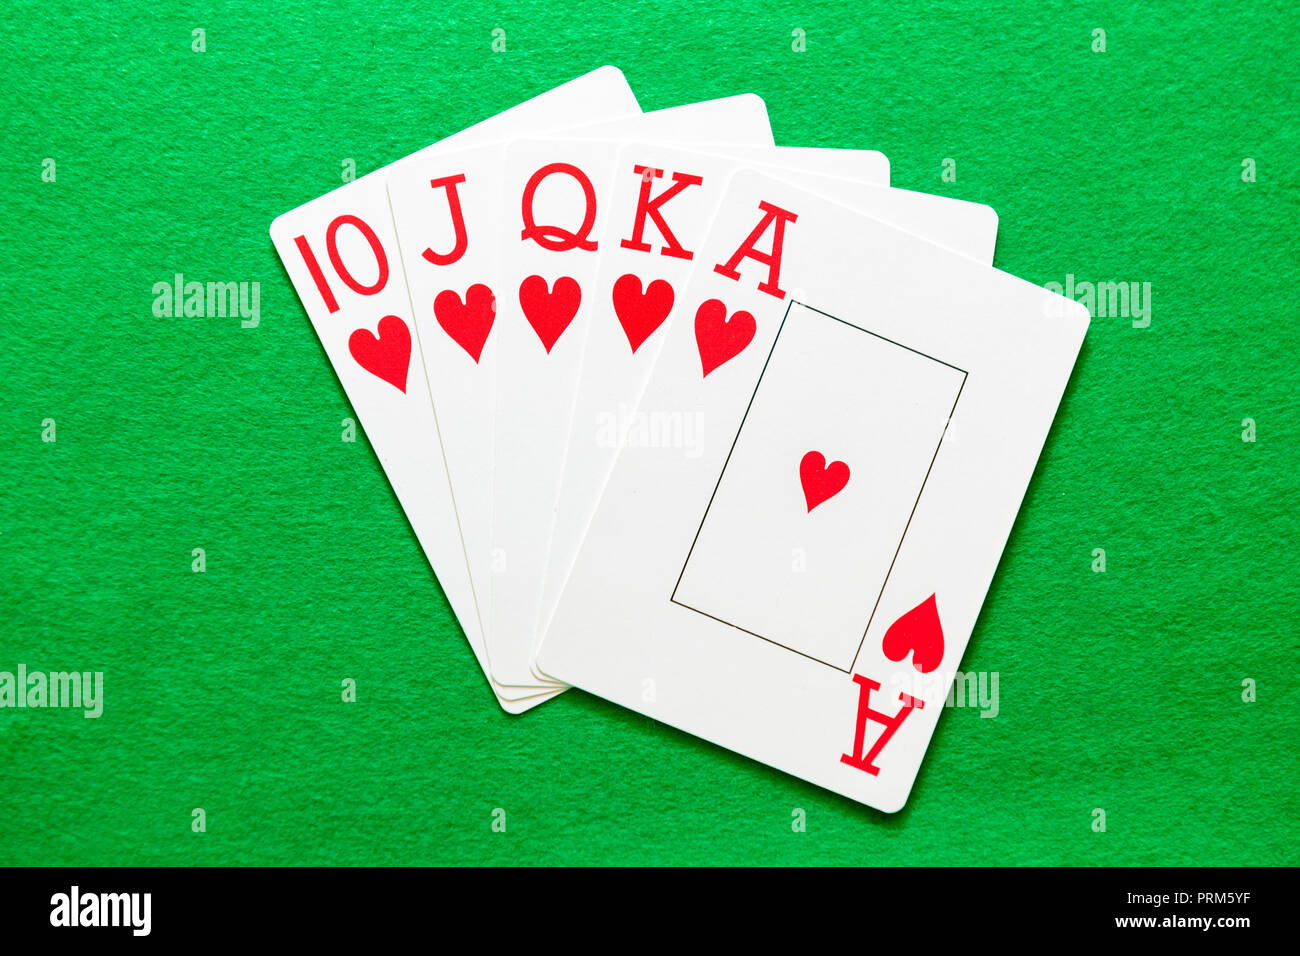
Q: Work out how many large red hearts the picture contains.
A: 6